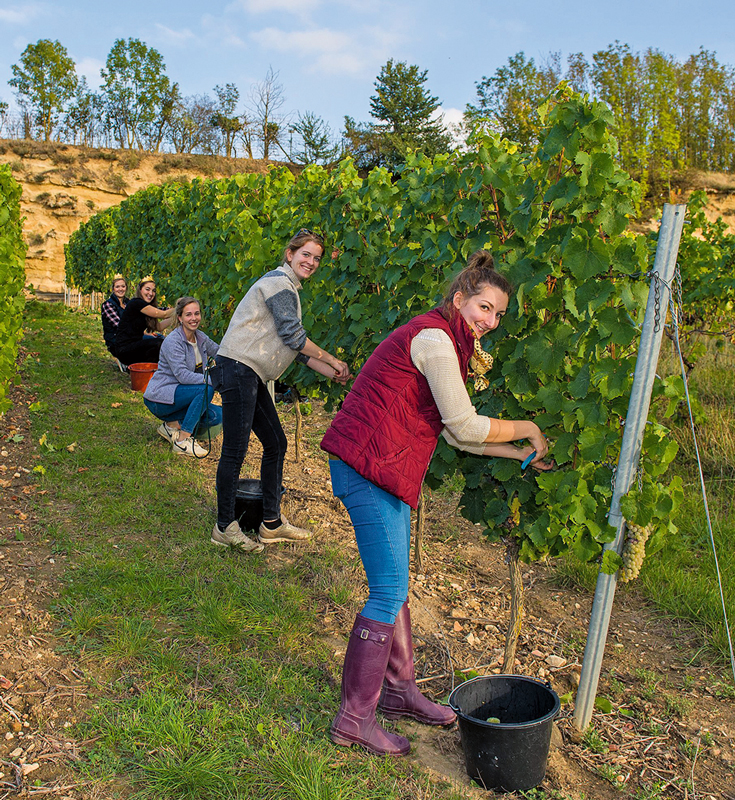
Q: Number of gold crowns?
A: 2